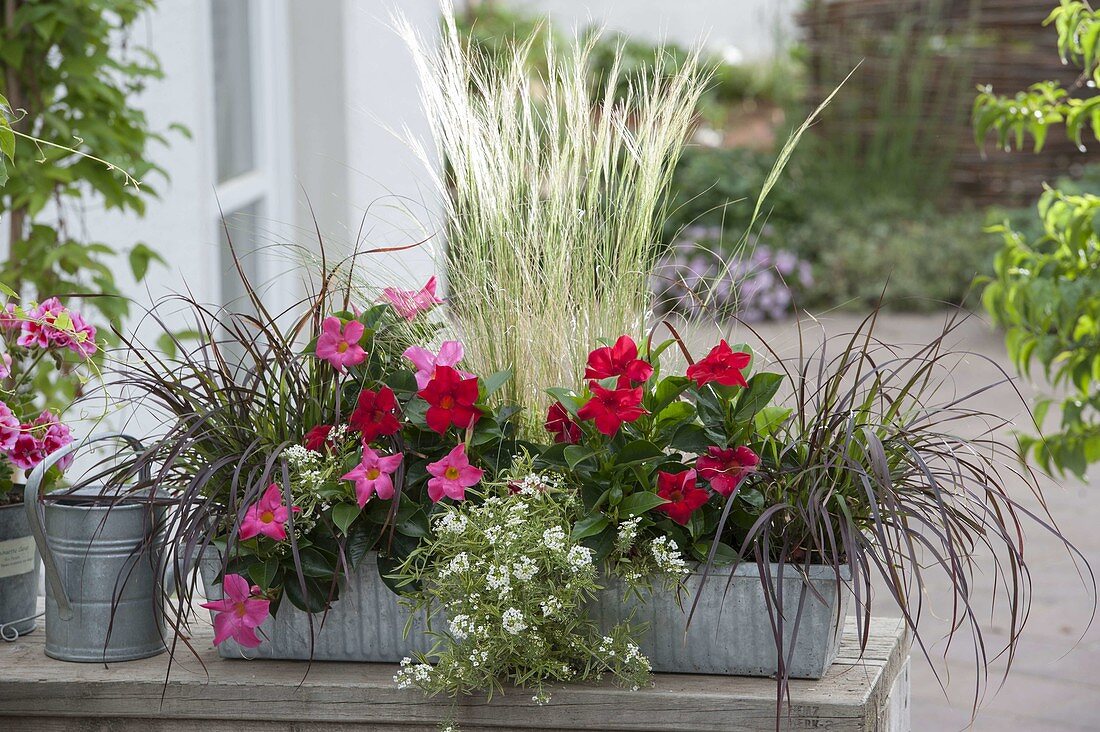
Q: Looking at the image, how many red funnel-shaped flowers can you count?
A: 9